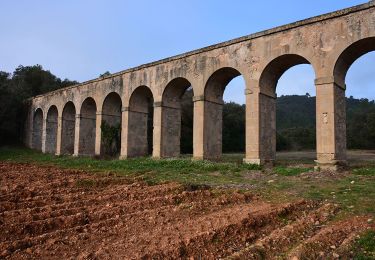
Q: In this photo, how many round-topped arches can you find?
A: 10